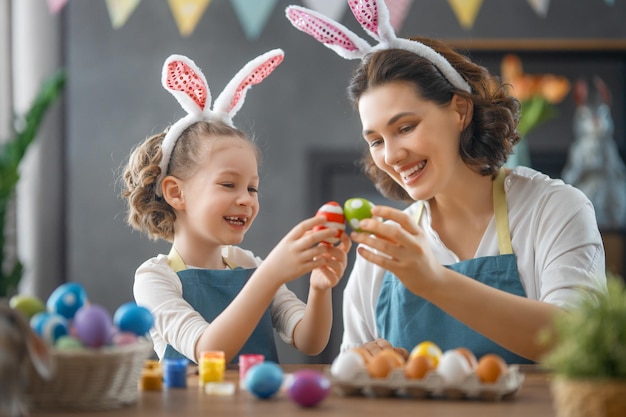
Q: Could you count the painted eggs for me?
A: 12